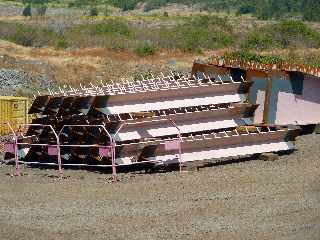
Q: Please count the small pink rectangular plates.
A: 4